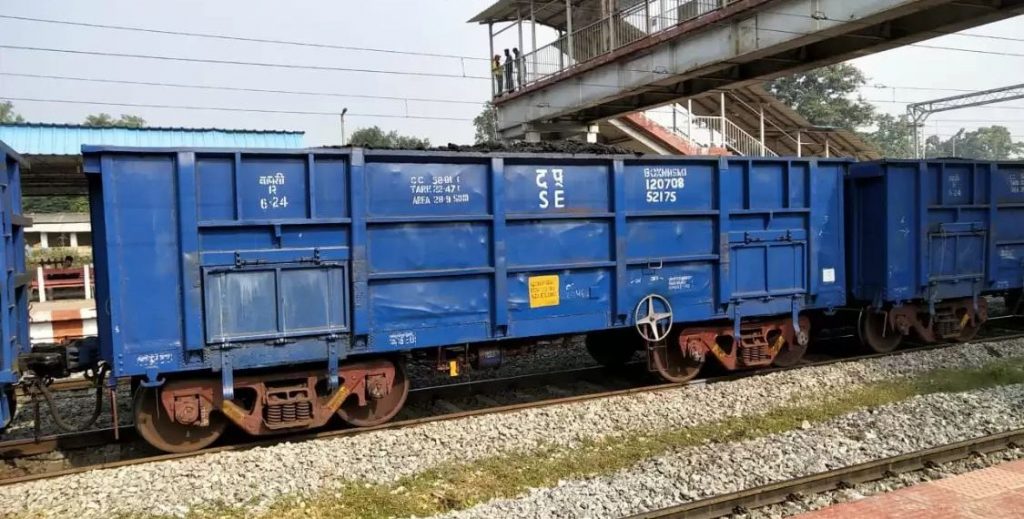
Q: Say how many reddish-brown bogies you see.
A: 3